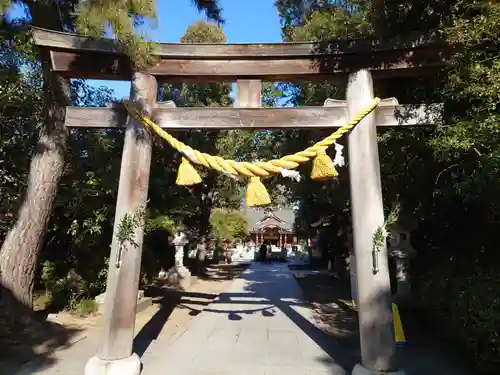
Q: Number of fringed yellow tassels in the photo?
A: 3